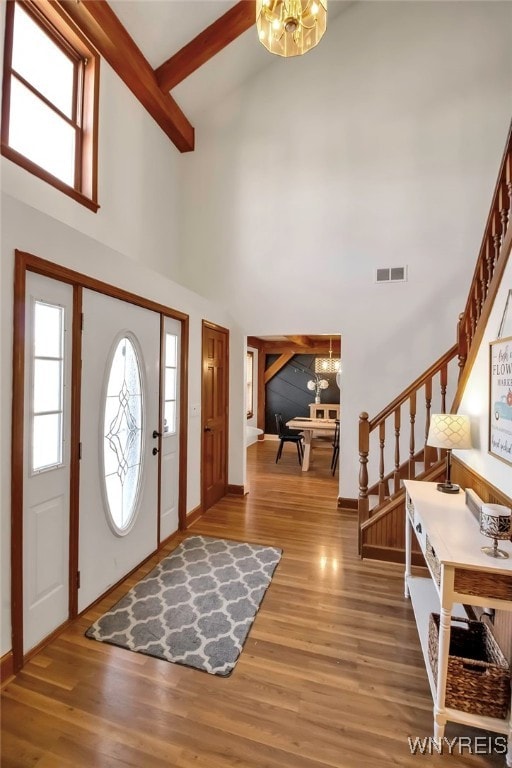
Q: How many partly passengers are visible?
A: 0